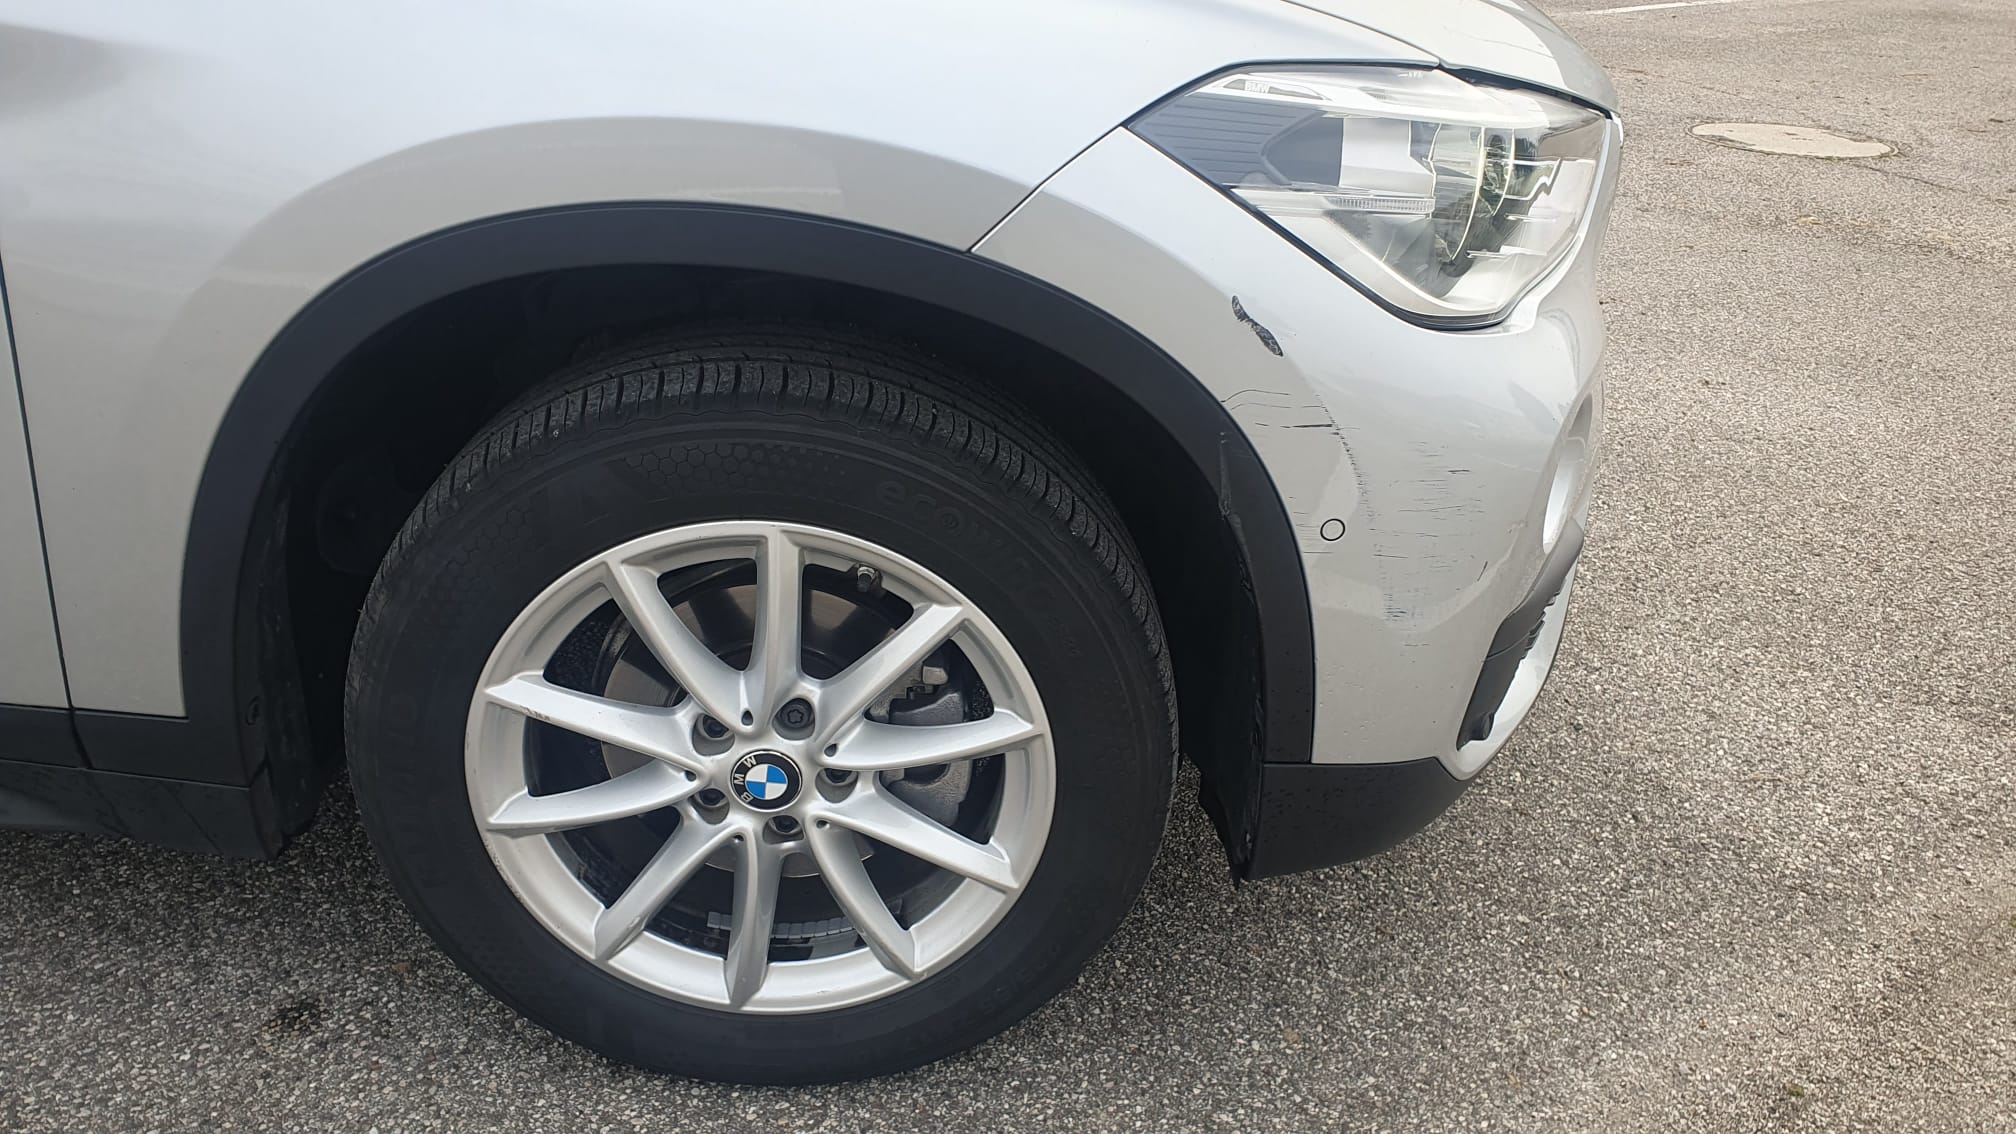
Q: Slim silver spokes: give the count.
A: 10